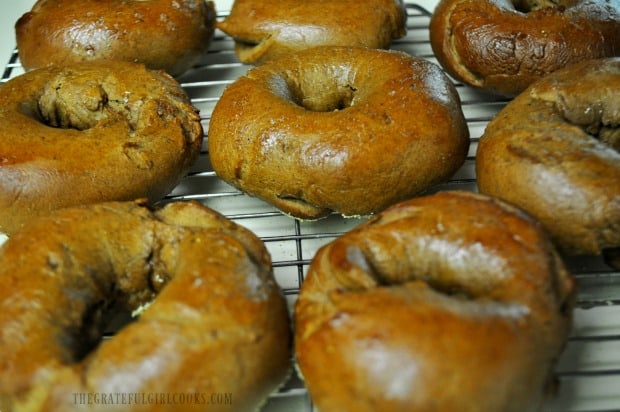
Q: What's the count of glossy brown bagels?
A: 8